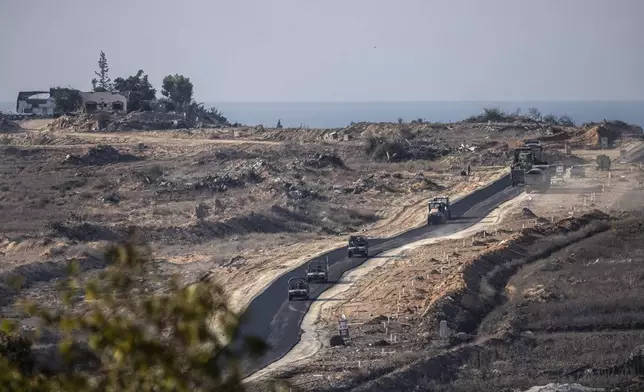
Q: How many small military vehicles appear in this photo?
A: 3